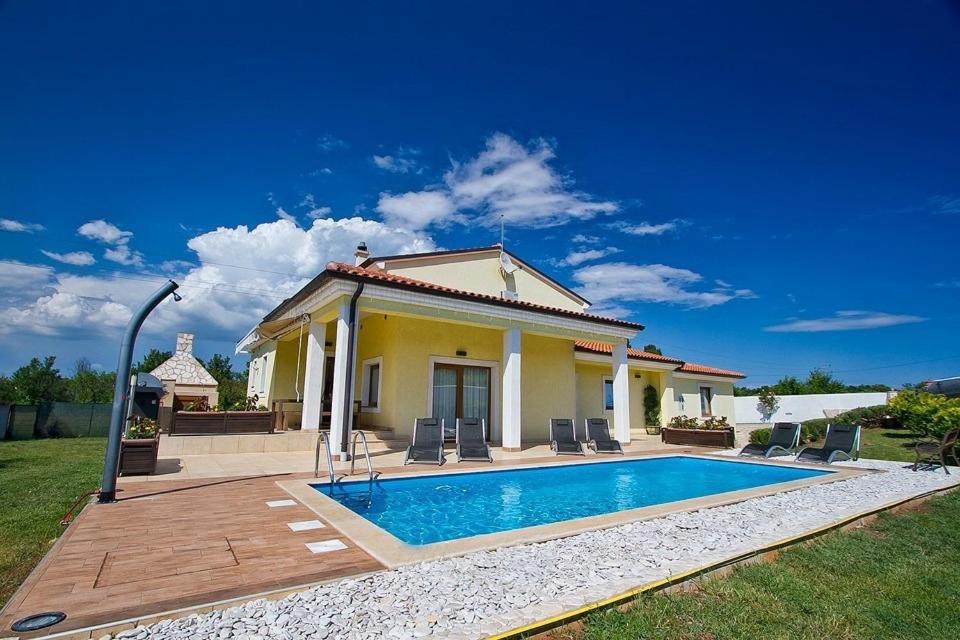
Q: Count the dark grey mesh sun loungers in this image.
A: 6